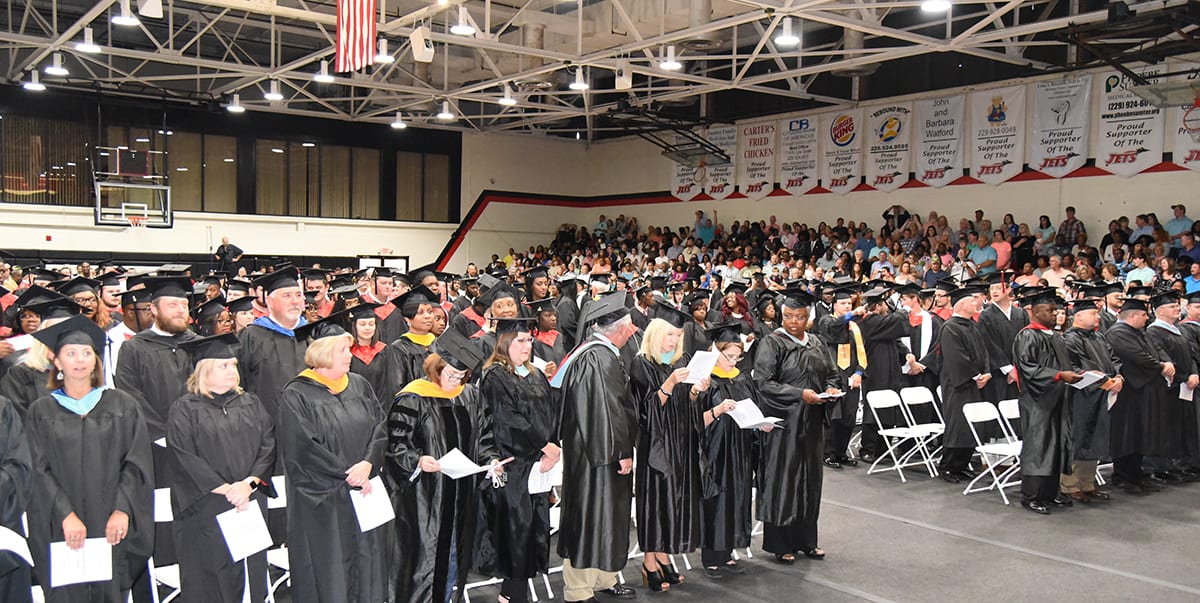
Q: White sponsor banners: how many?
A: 11